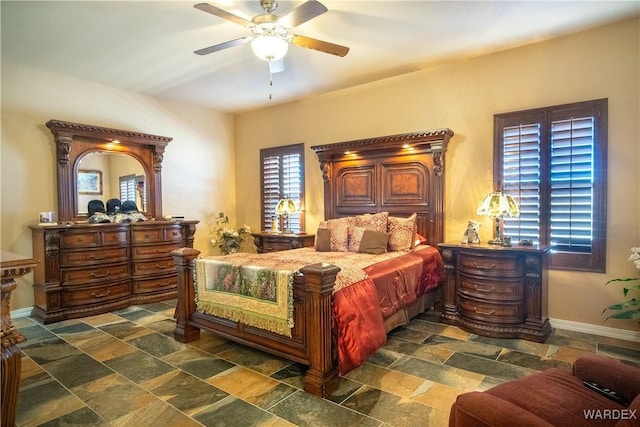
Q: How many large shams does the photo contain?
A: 3